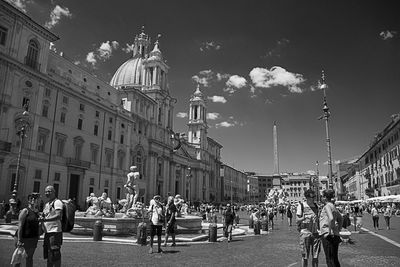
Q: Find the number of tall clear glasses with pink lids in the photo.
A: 0